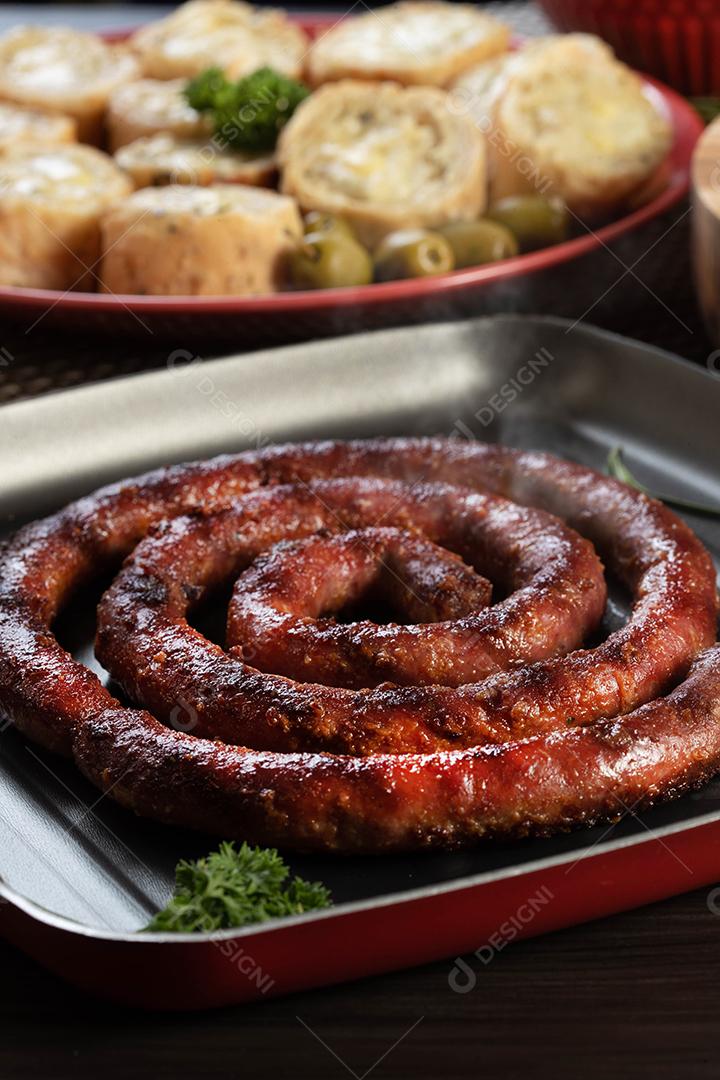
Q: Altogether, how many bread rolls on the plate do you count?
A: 11